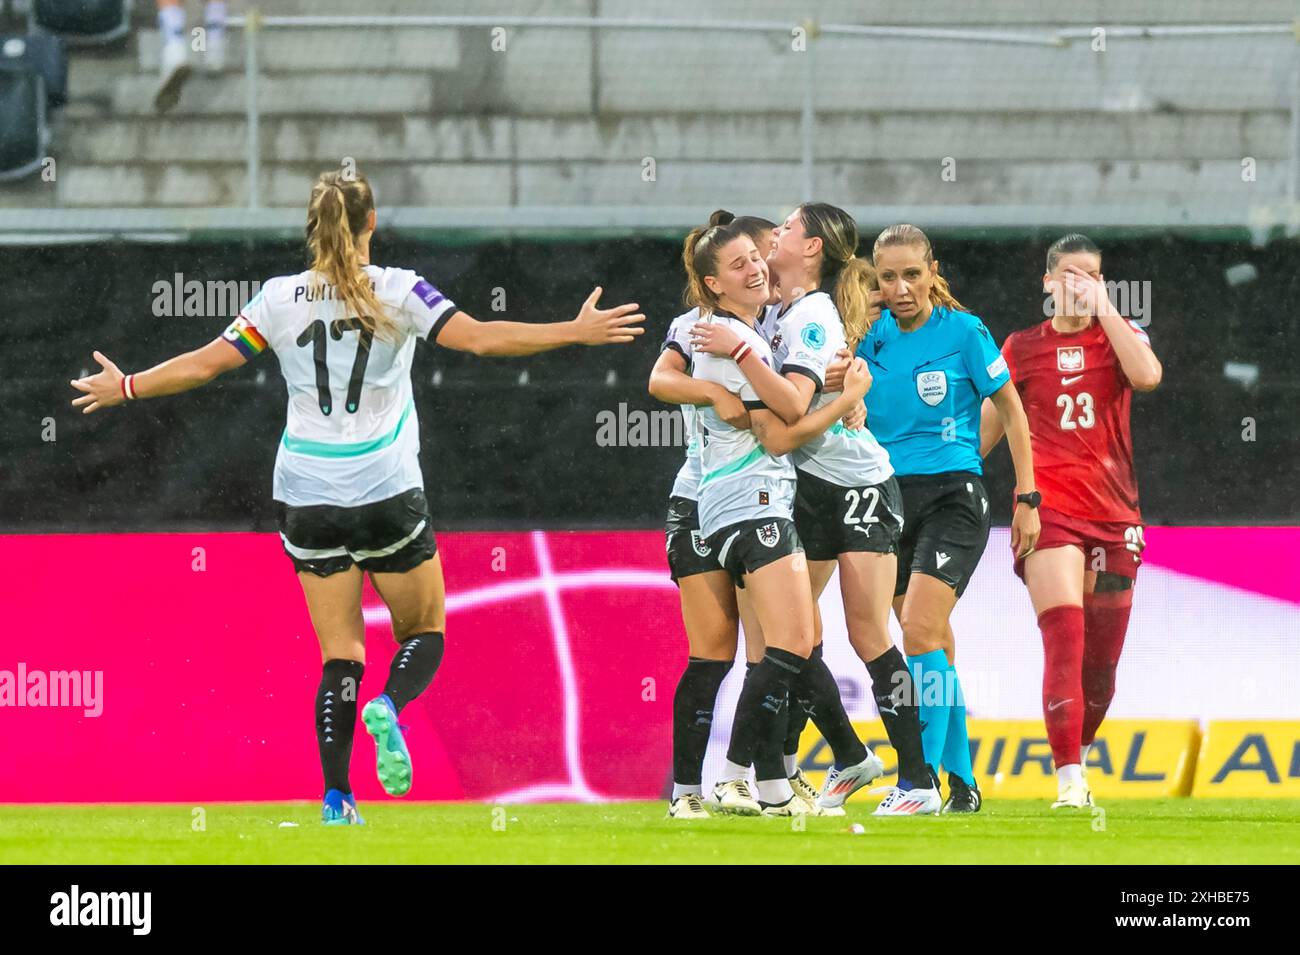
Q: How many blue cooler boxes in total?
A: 0